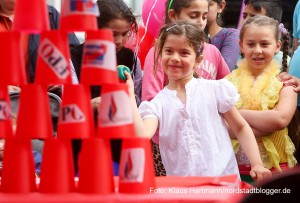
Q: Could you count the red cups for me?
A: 13